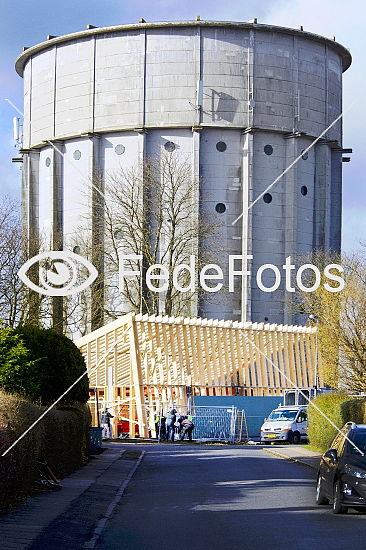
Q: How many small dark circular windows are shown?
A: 12